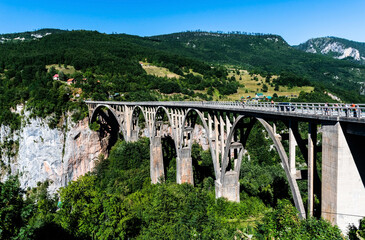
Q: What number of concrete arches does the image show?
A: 5